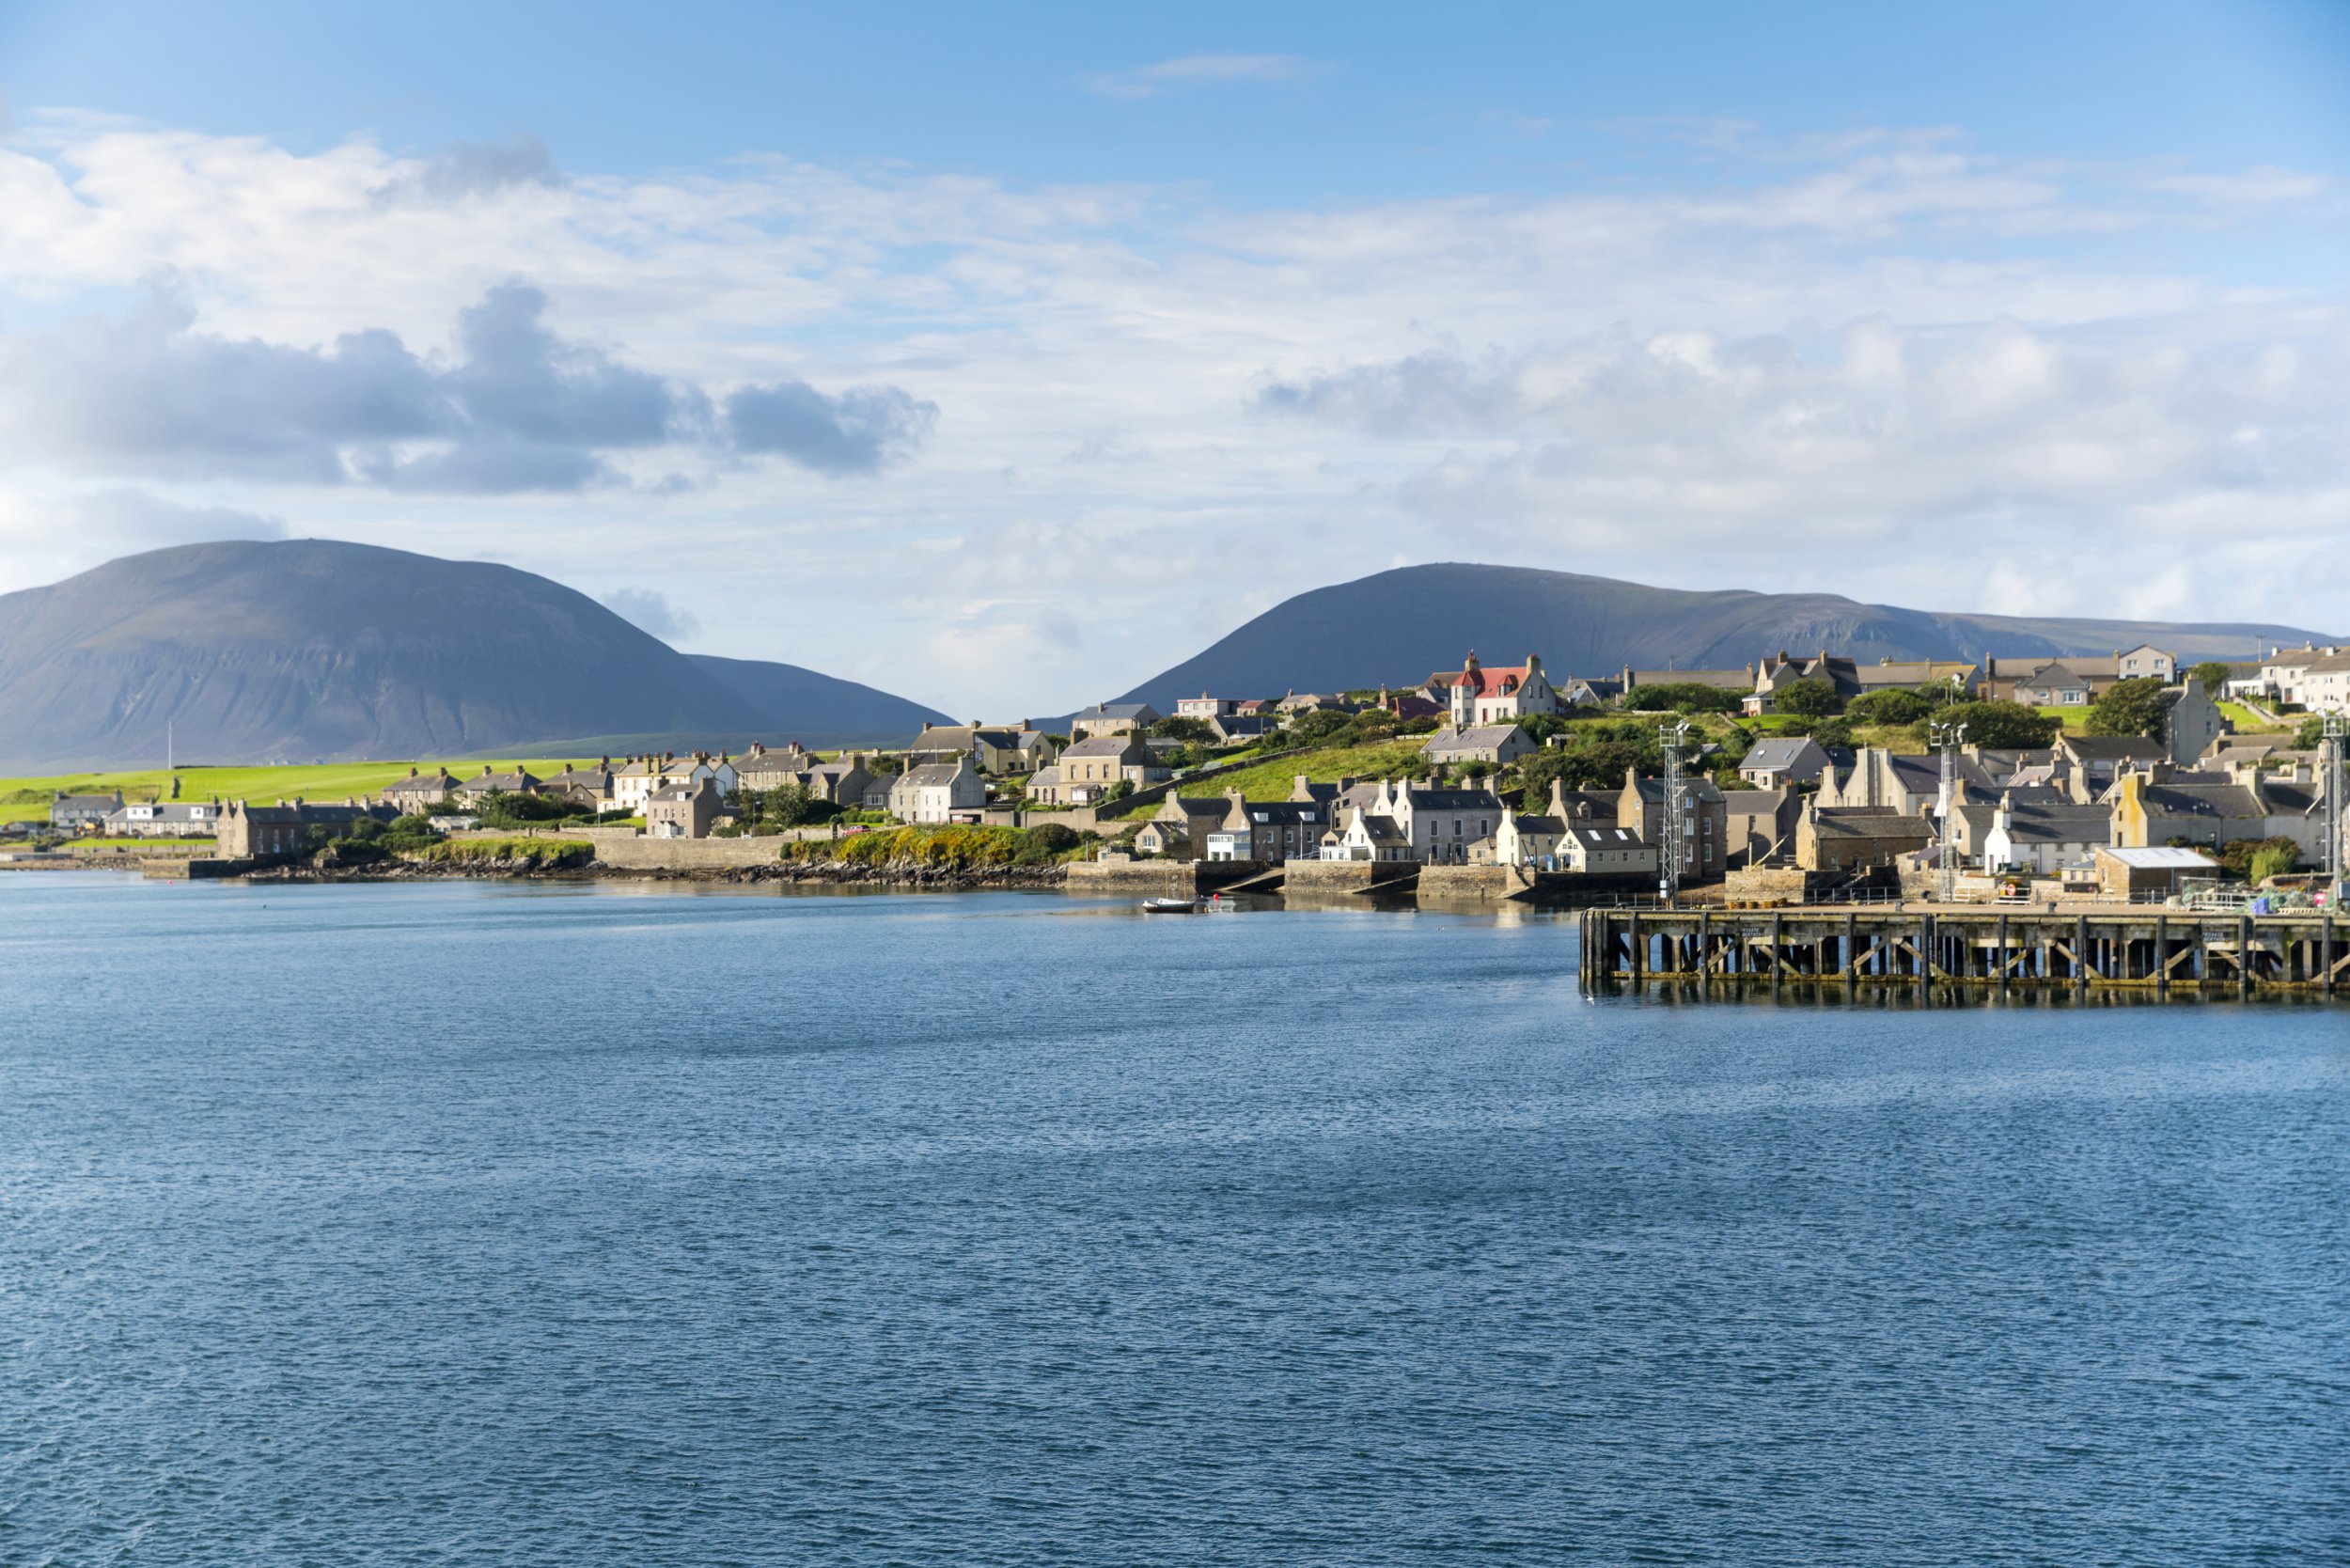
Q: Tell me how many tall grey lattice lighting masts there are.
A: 3